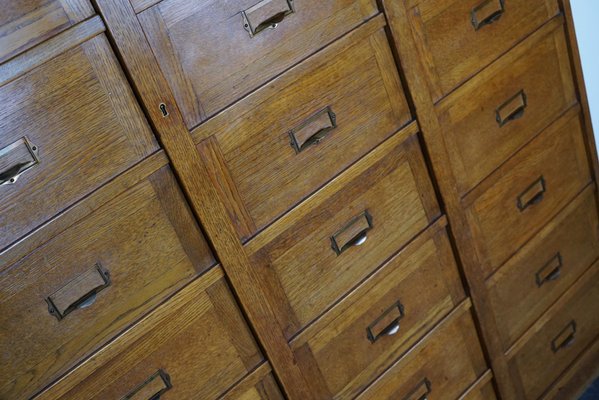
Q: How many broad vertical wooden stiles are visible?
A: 2